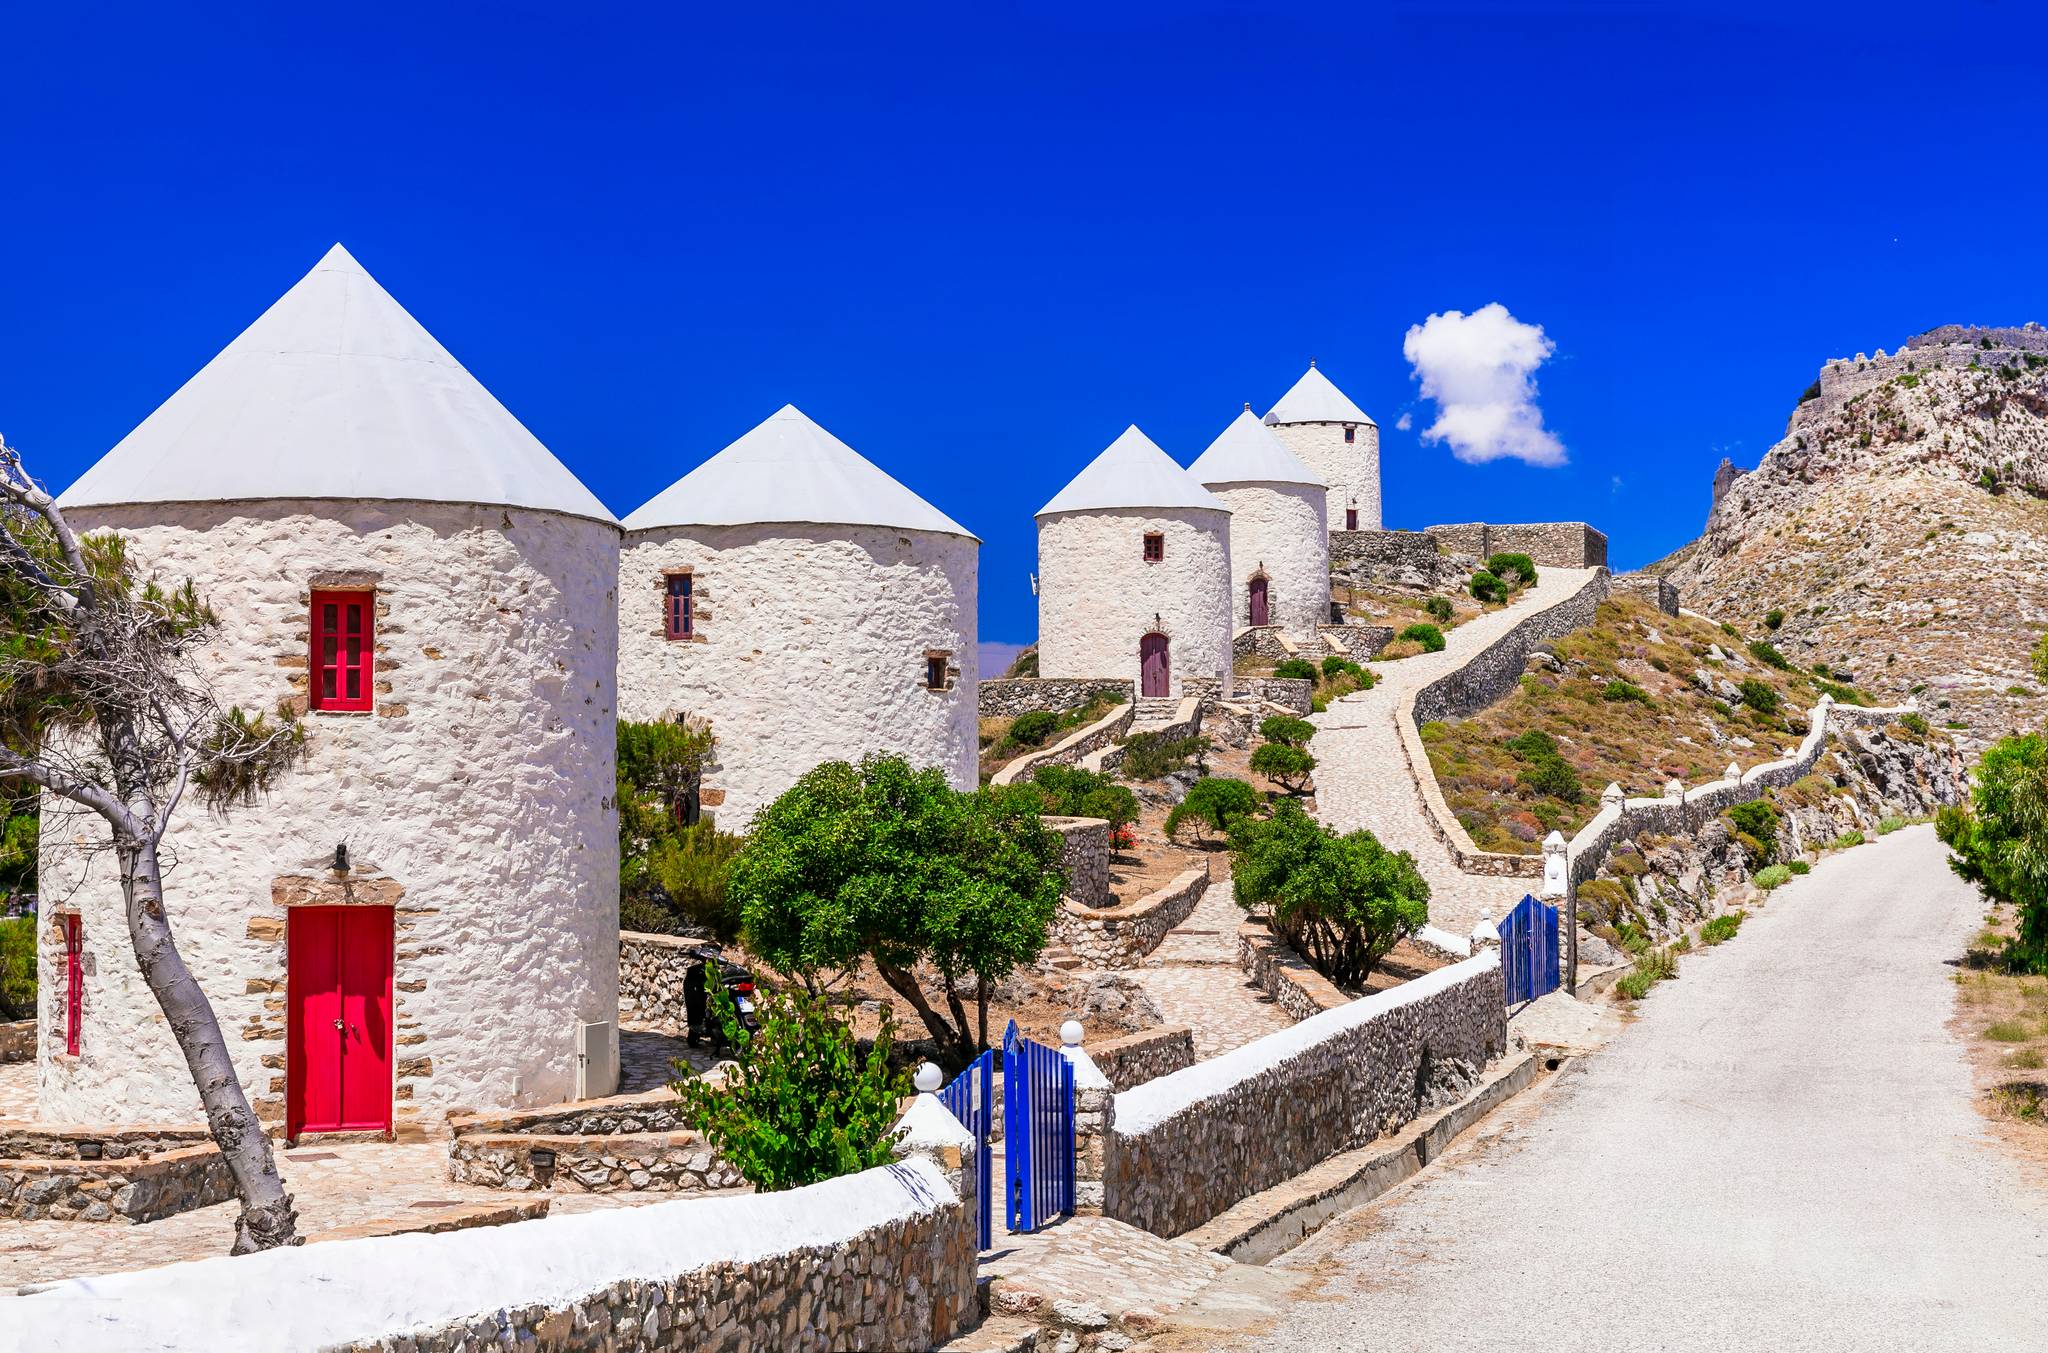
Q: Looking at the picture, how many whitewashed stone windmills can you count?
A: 5